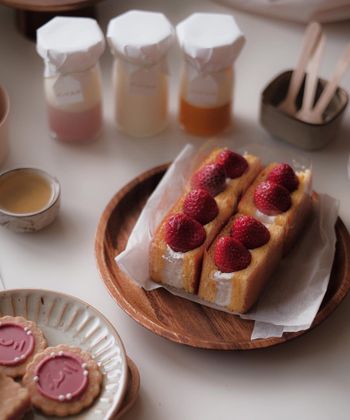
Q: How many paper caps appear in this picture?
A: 3